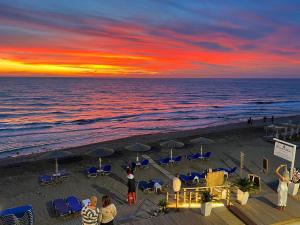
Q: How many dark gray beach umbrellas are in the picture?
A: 5